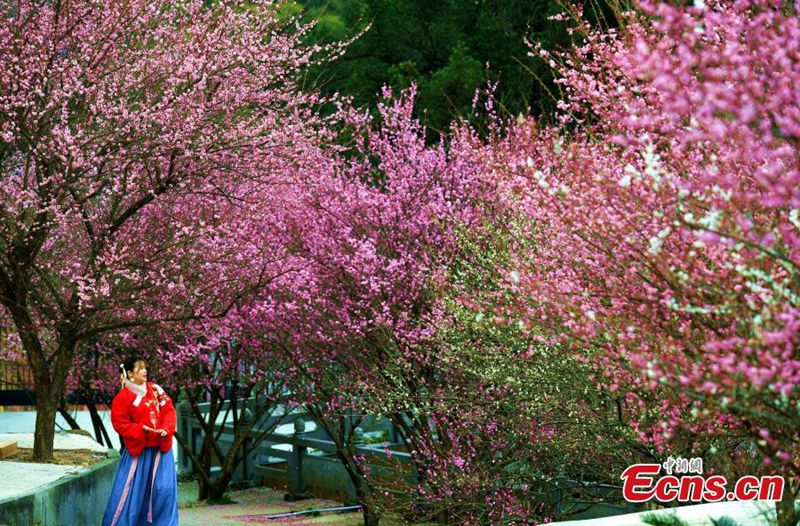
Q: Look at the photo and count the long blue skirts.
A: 1